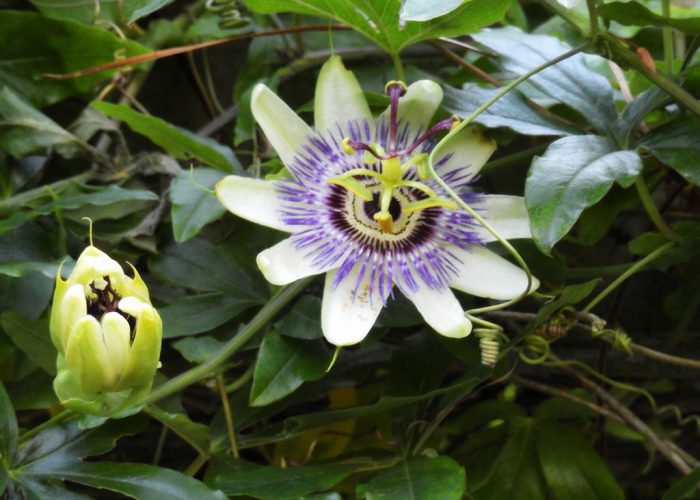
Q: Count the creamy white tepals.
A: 10